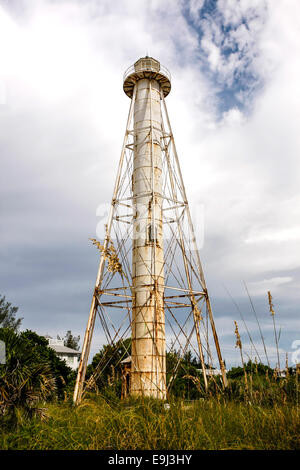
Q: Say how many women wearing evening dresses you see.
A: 0